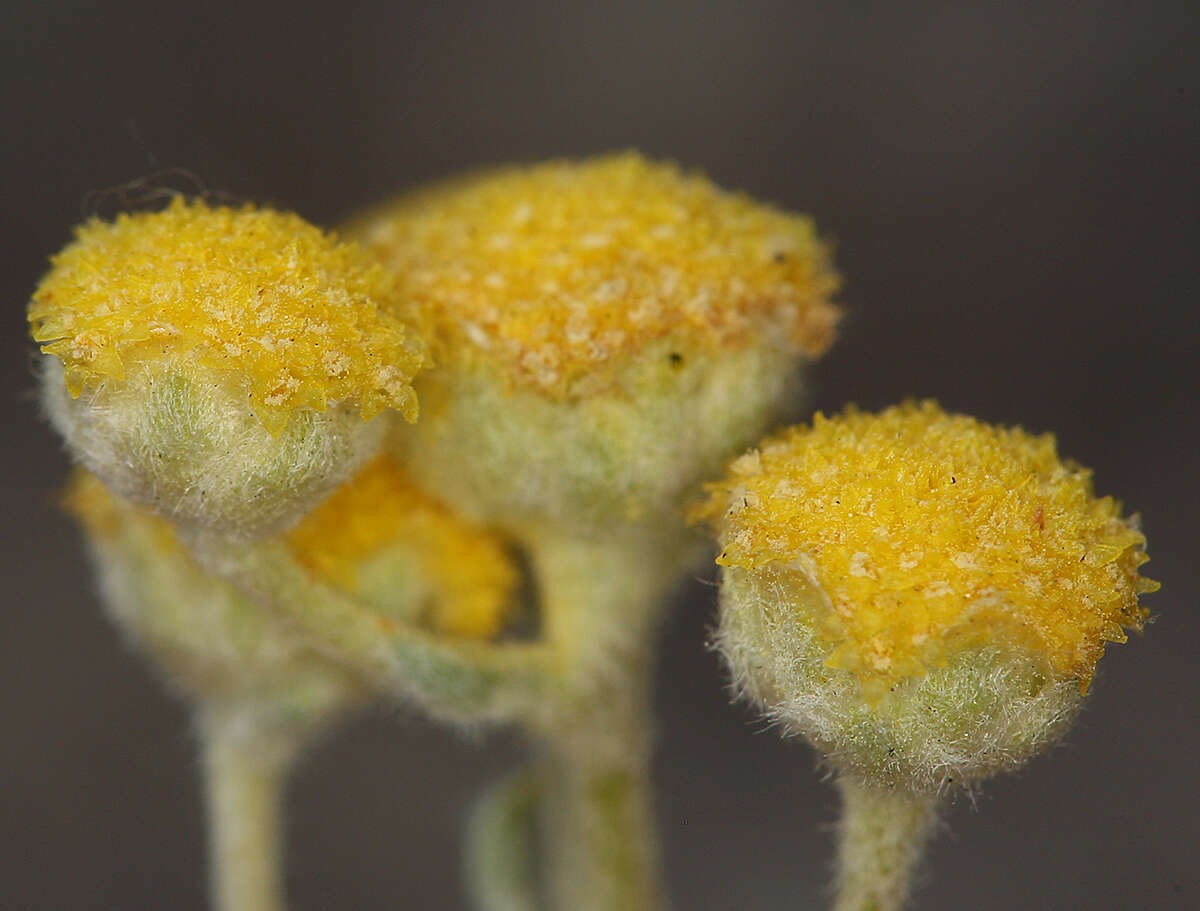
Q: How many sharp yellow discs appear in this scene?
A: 2